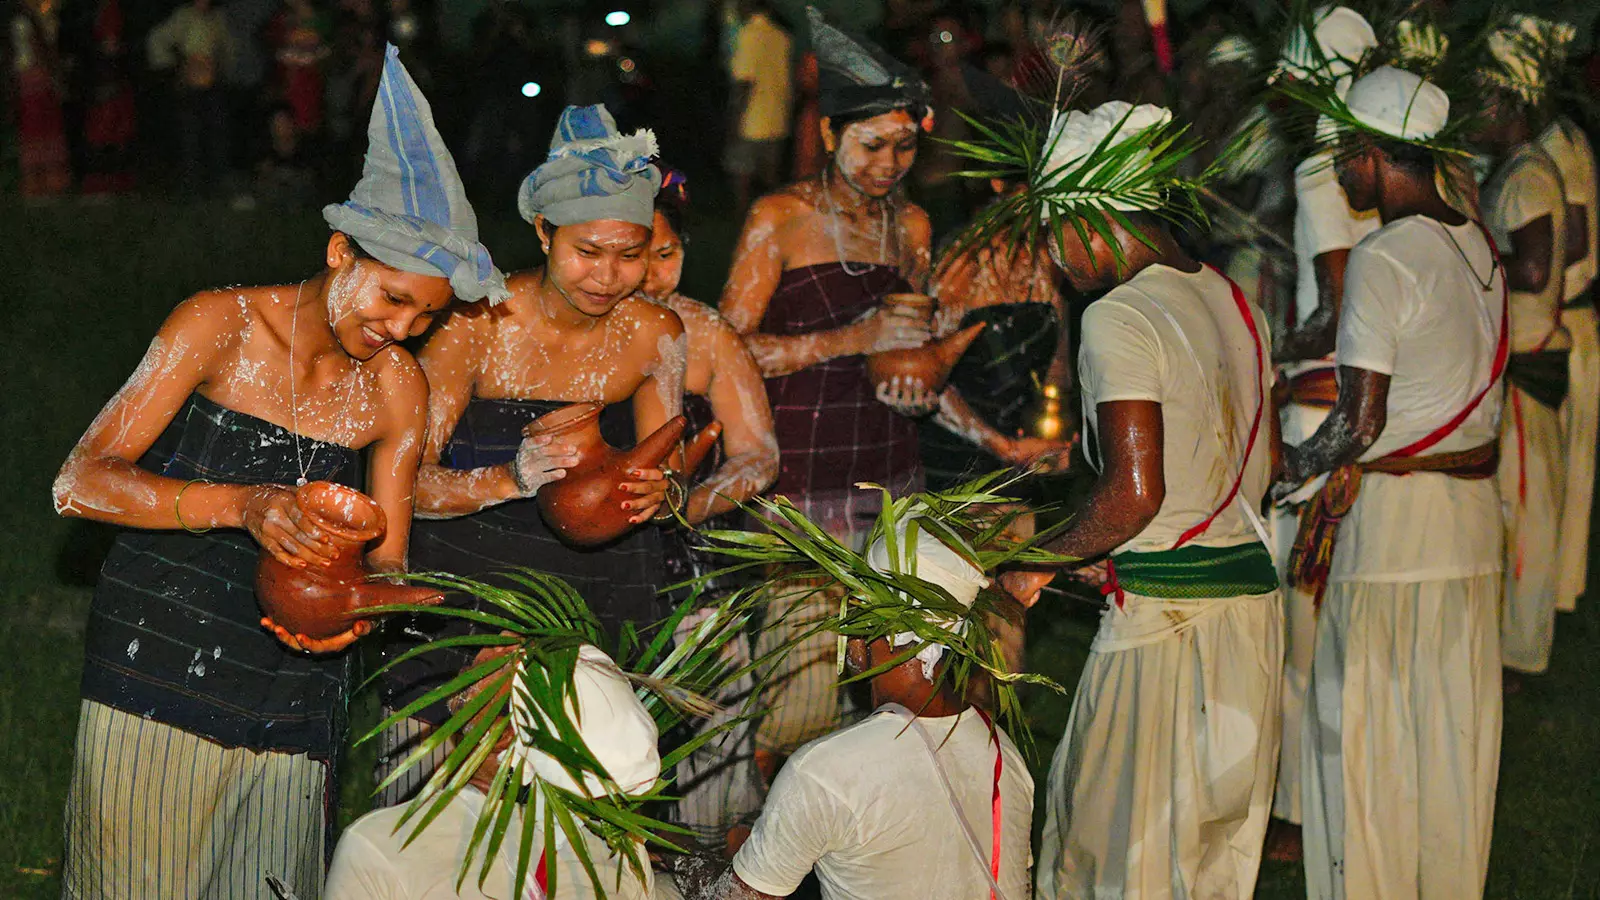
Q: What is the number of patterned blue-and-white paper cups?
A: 0